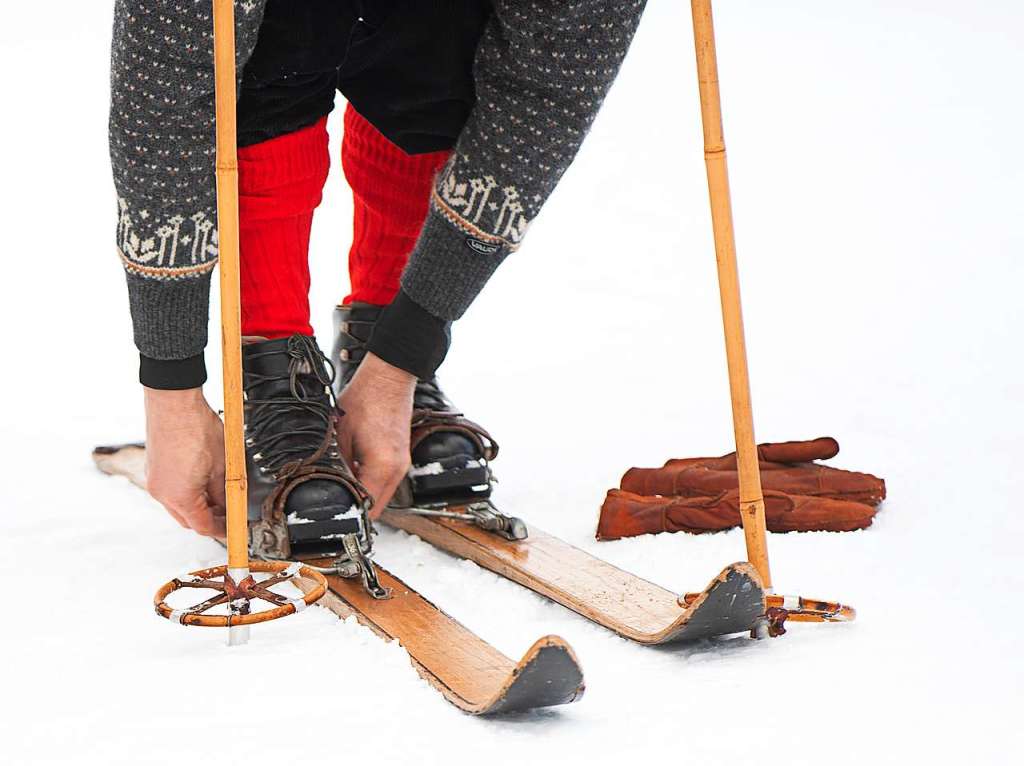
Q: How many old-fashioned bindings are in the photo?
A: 2